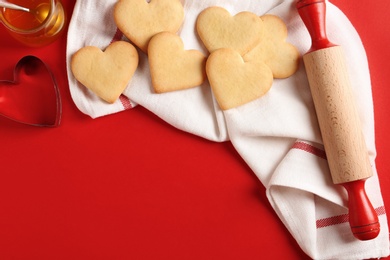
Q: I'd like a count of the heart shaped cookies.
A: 6